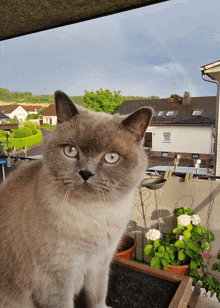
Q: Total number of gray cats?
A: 1